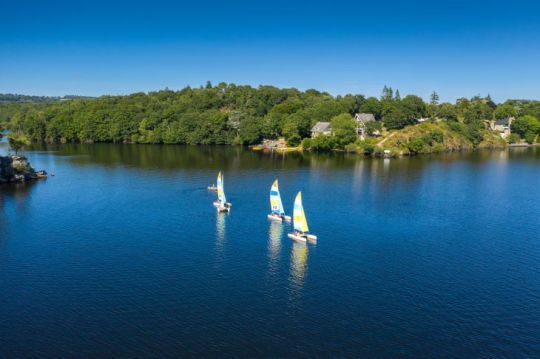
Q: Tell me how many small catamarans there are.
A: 3